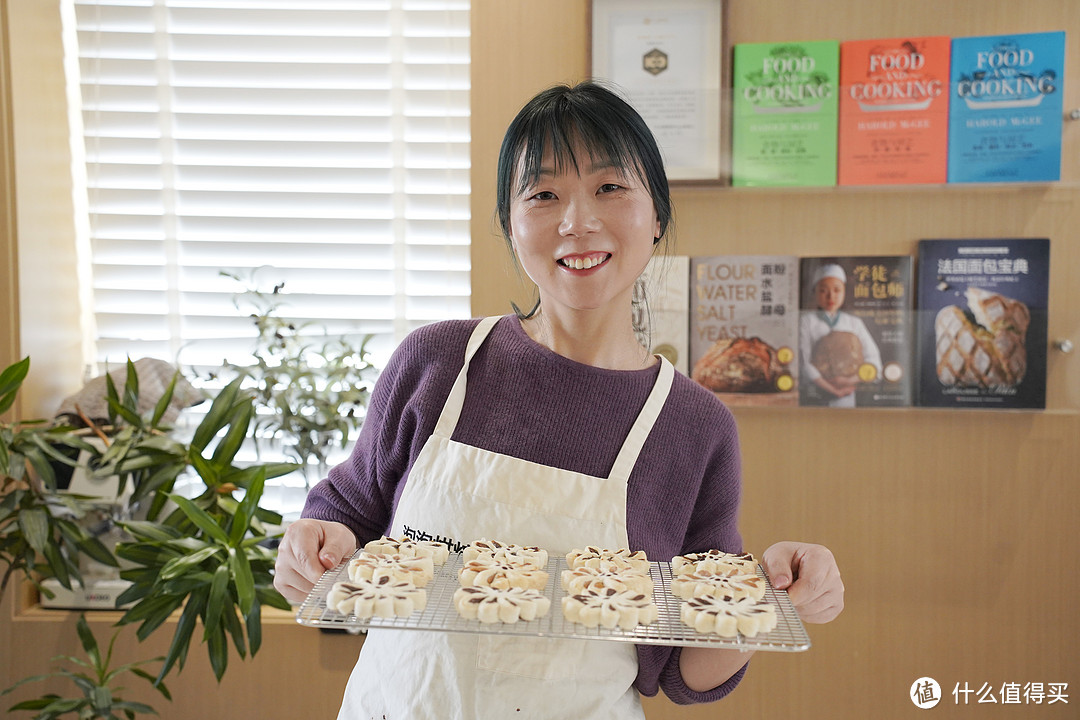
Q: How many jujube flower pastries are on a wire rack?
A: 12